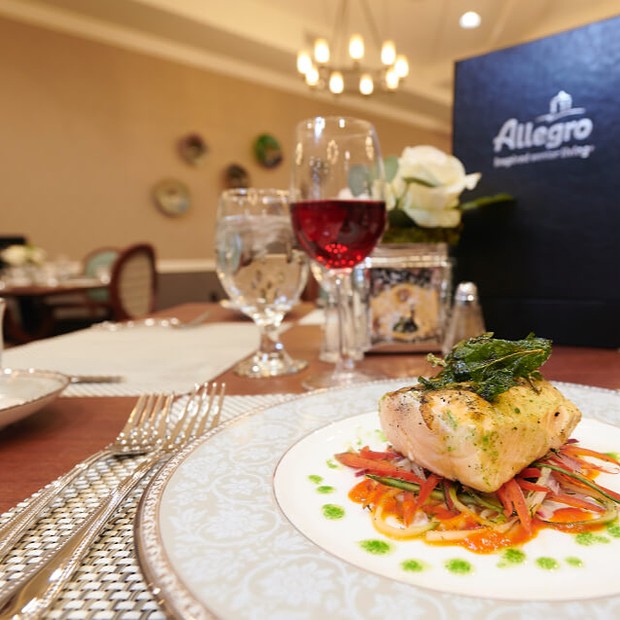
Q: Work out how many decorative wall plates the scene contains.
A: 4